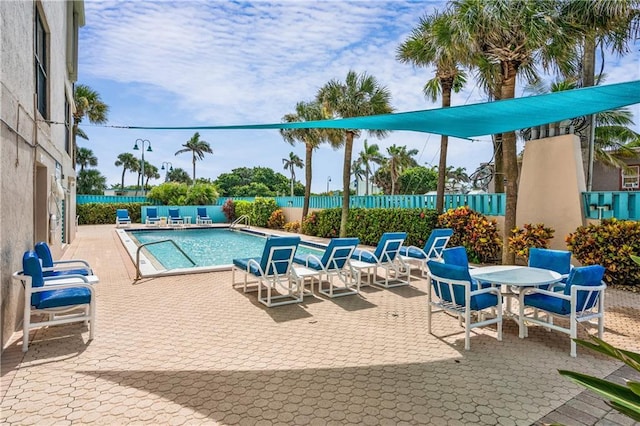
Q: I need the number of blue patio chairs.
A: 14